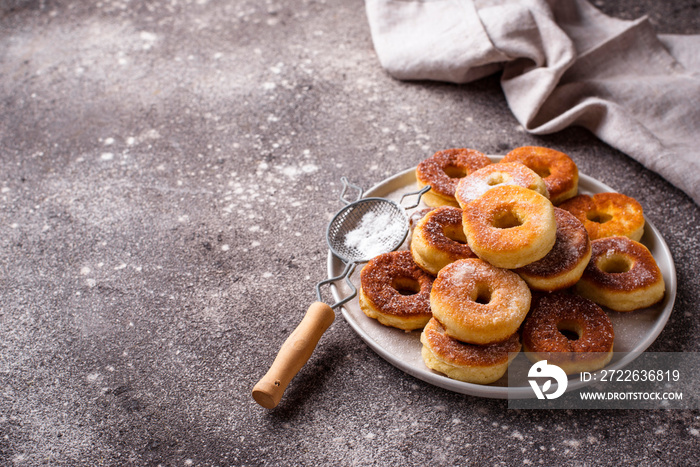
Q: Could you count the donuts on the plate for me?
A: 12